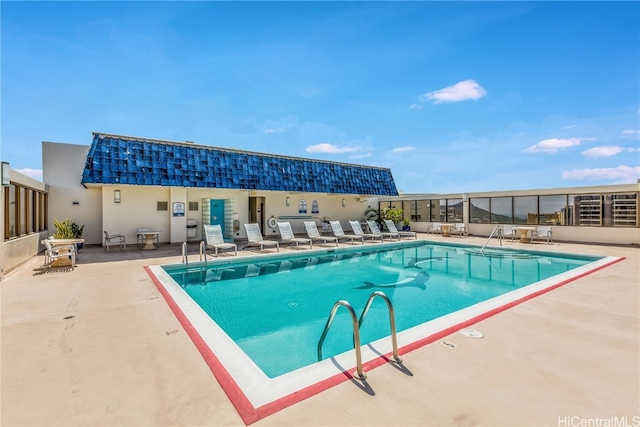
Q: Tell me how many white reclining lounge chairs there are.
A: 8